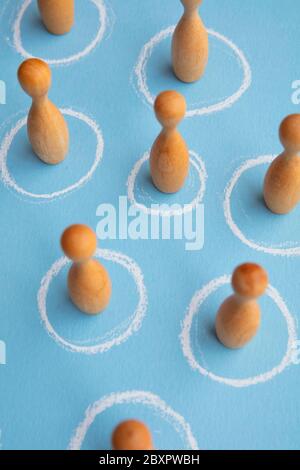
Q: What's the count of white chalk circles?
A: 8